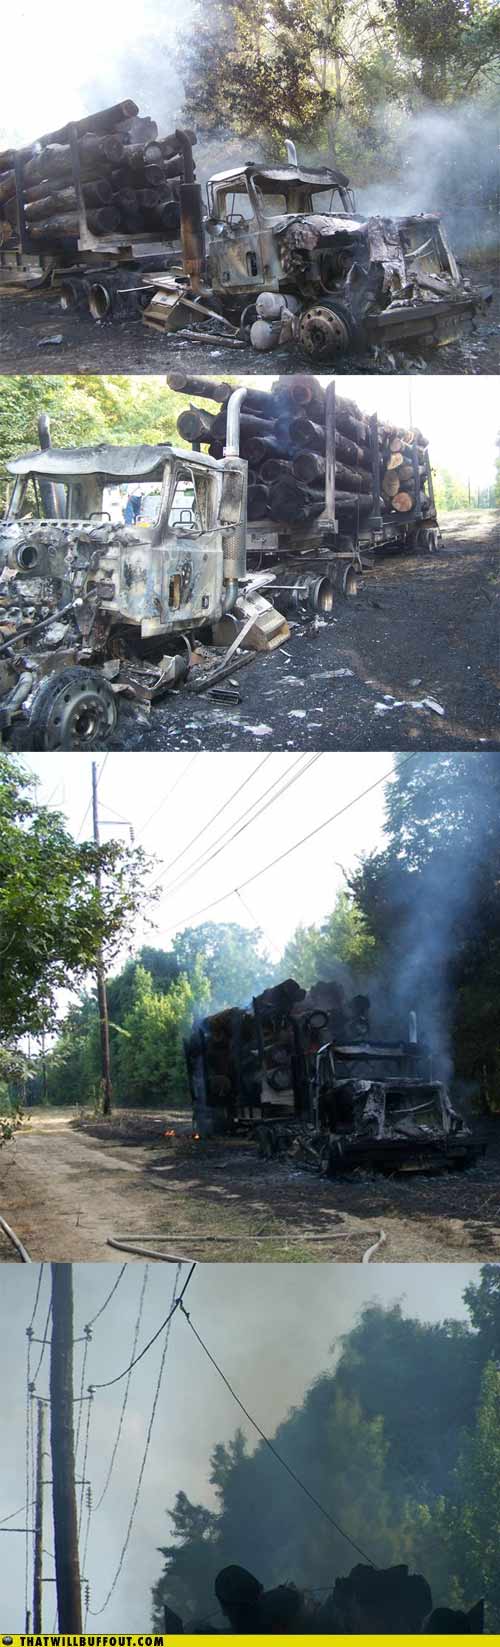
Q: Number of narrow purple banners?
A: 0